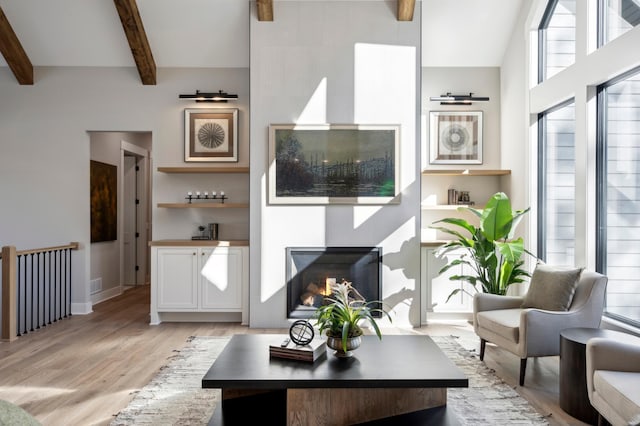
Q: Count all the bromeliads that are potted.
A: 1